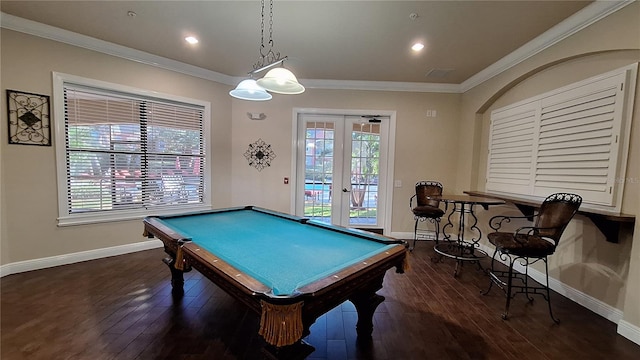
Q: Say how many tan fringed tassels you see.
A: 4